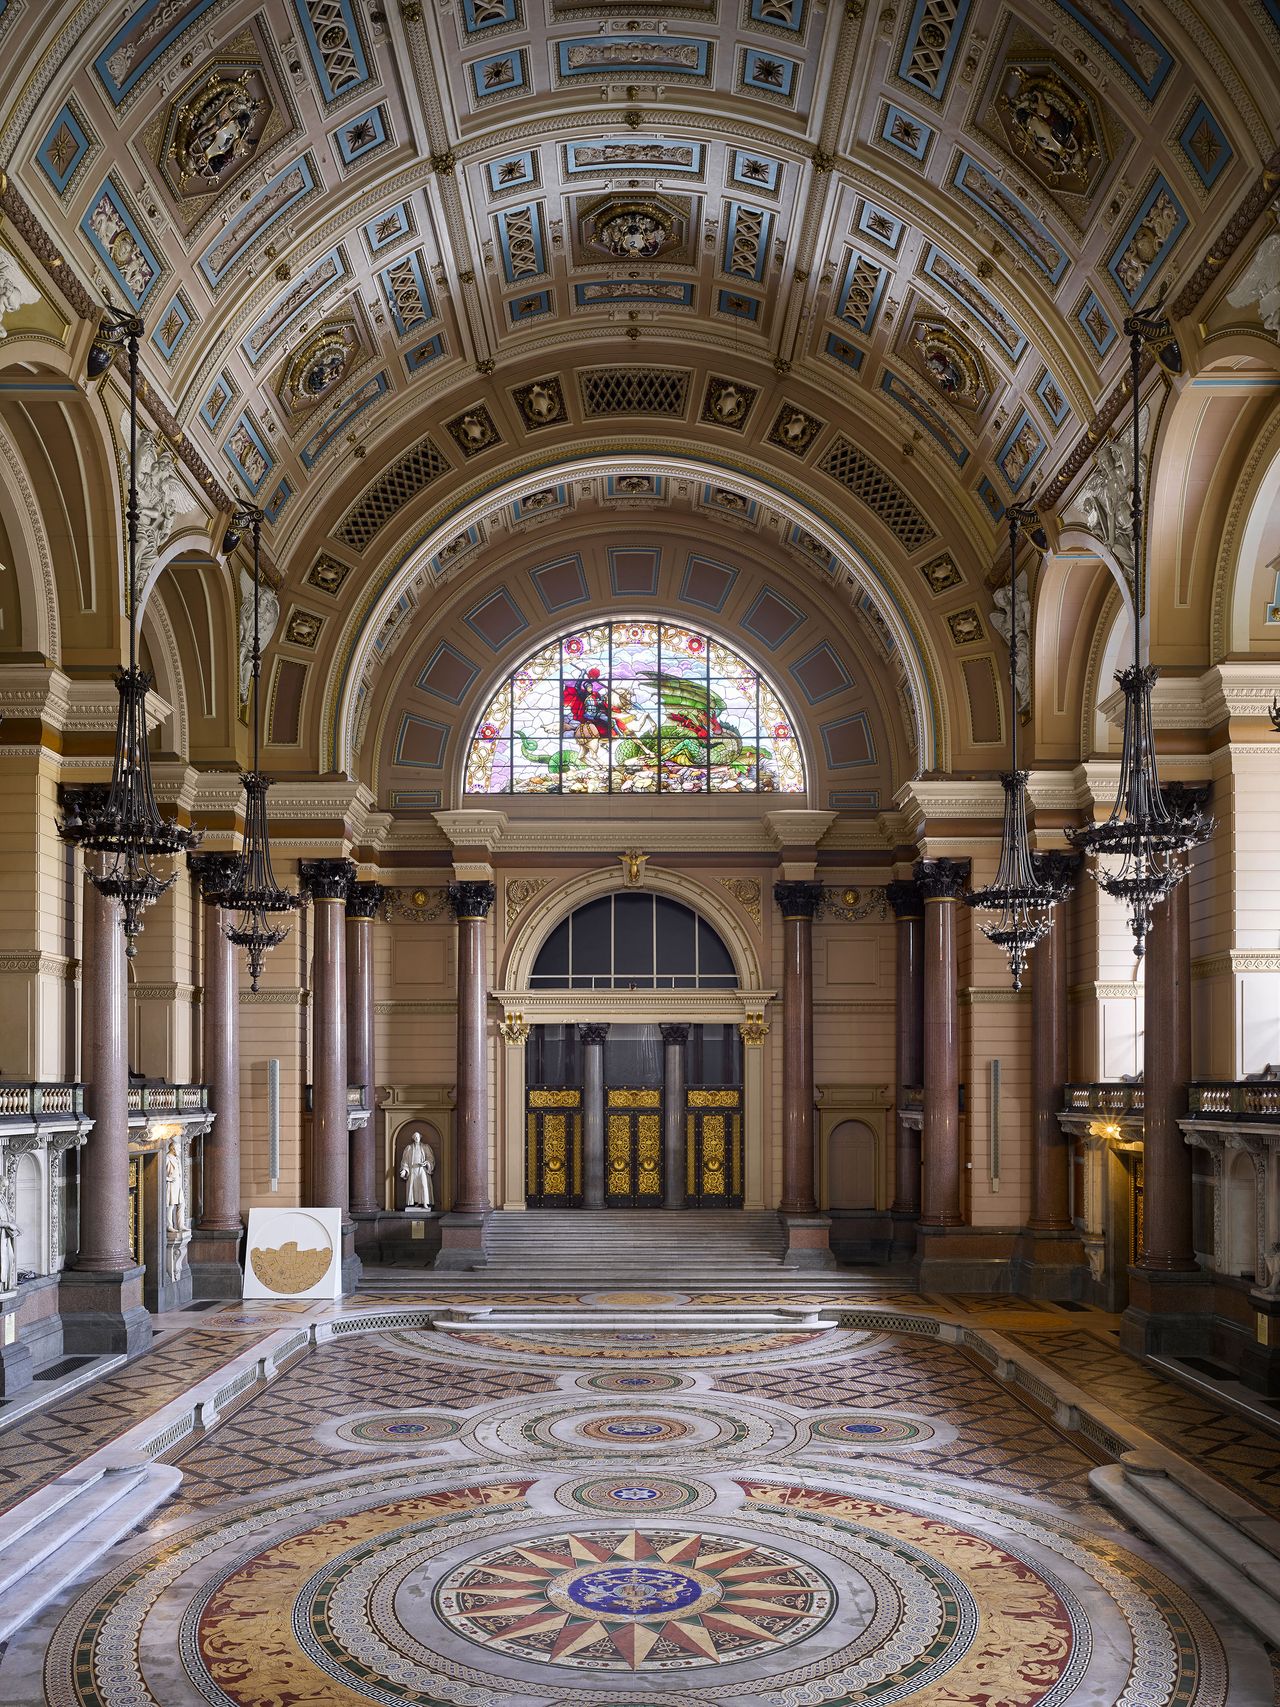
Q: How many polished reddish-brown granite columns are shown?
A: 10